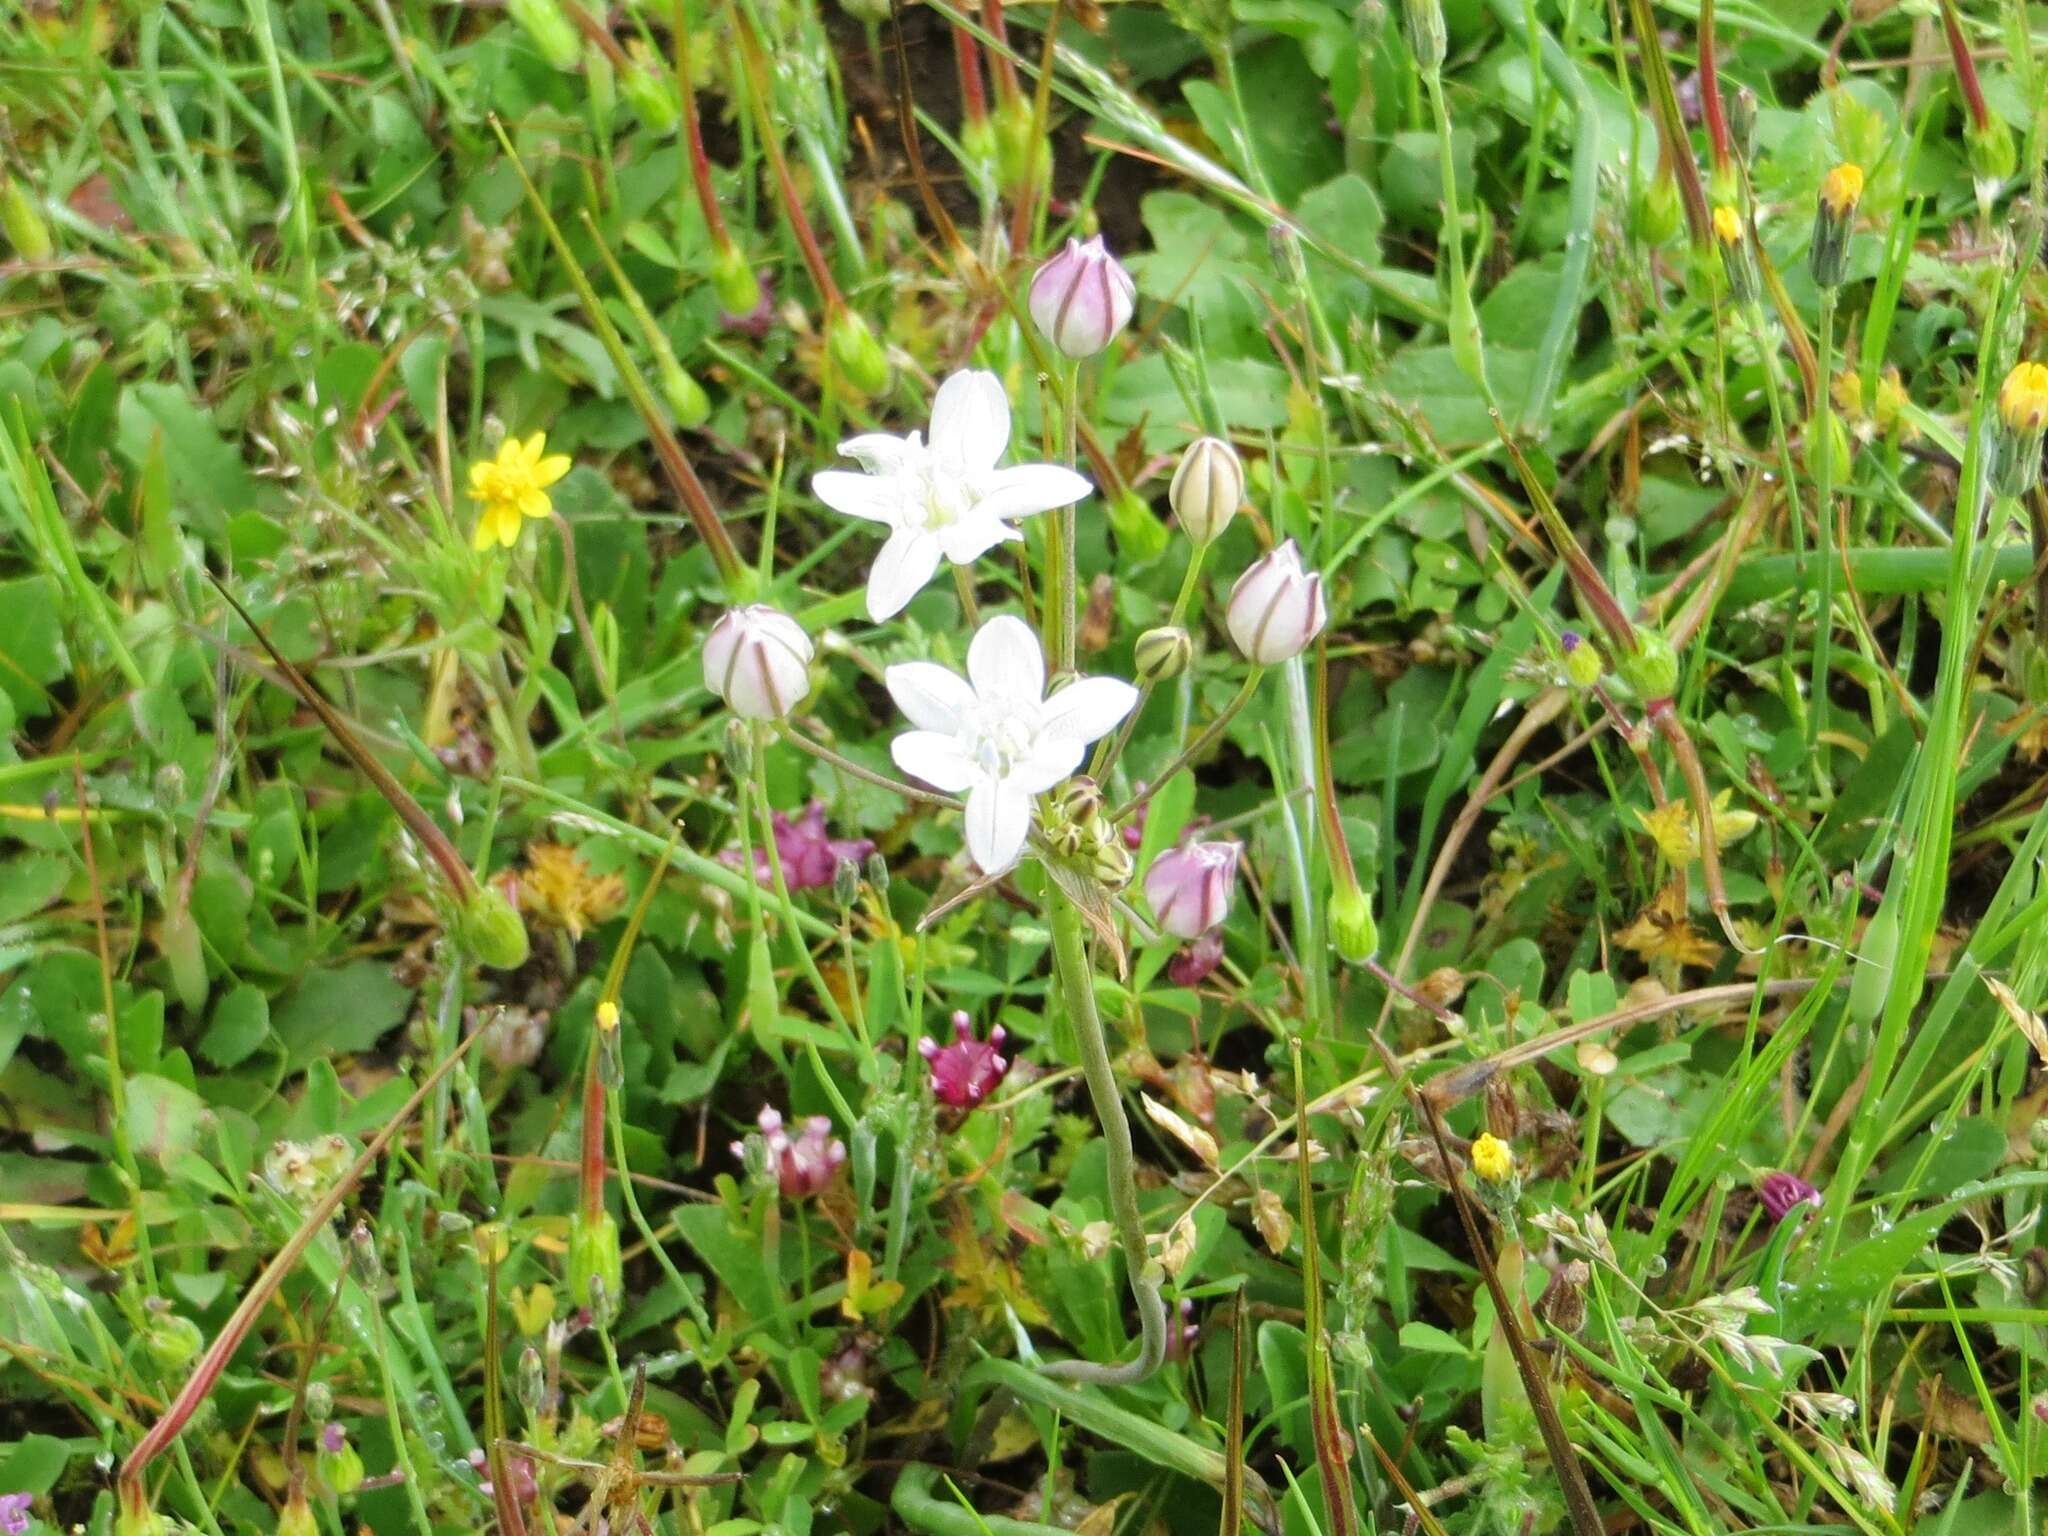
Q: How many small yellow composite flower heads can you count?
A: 6